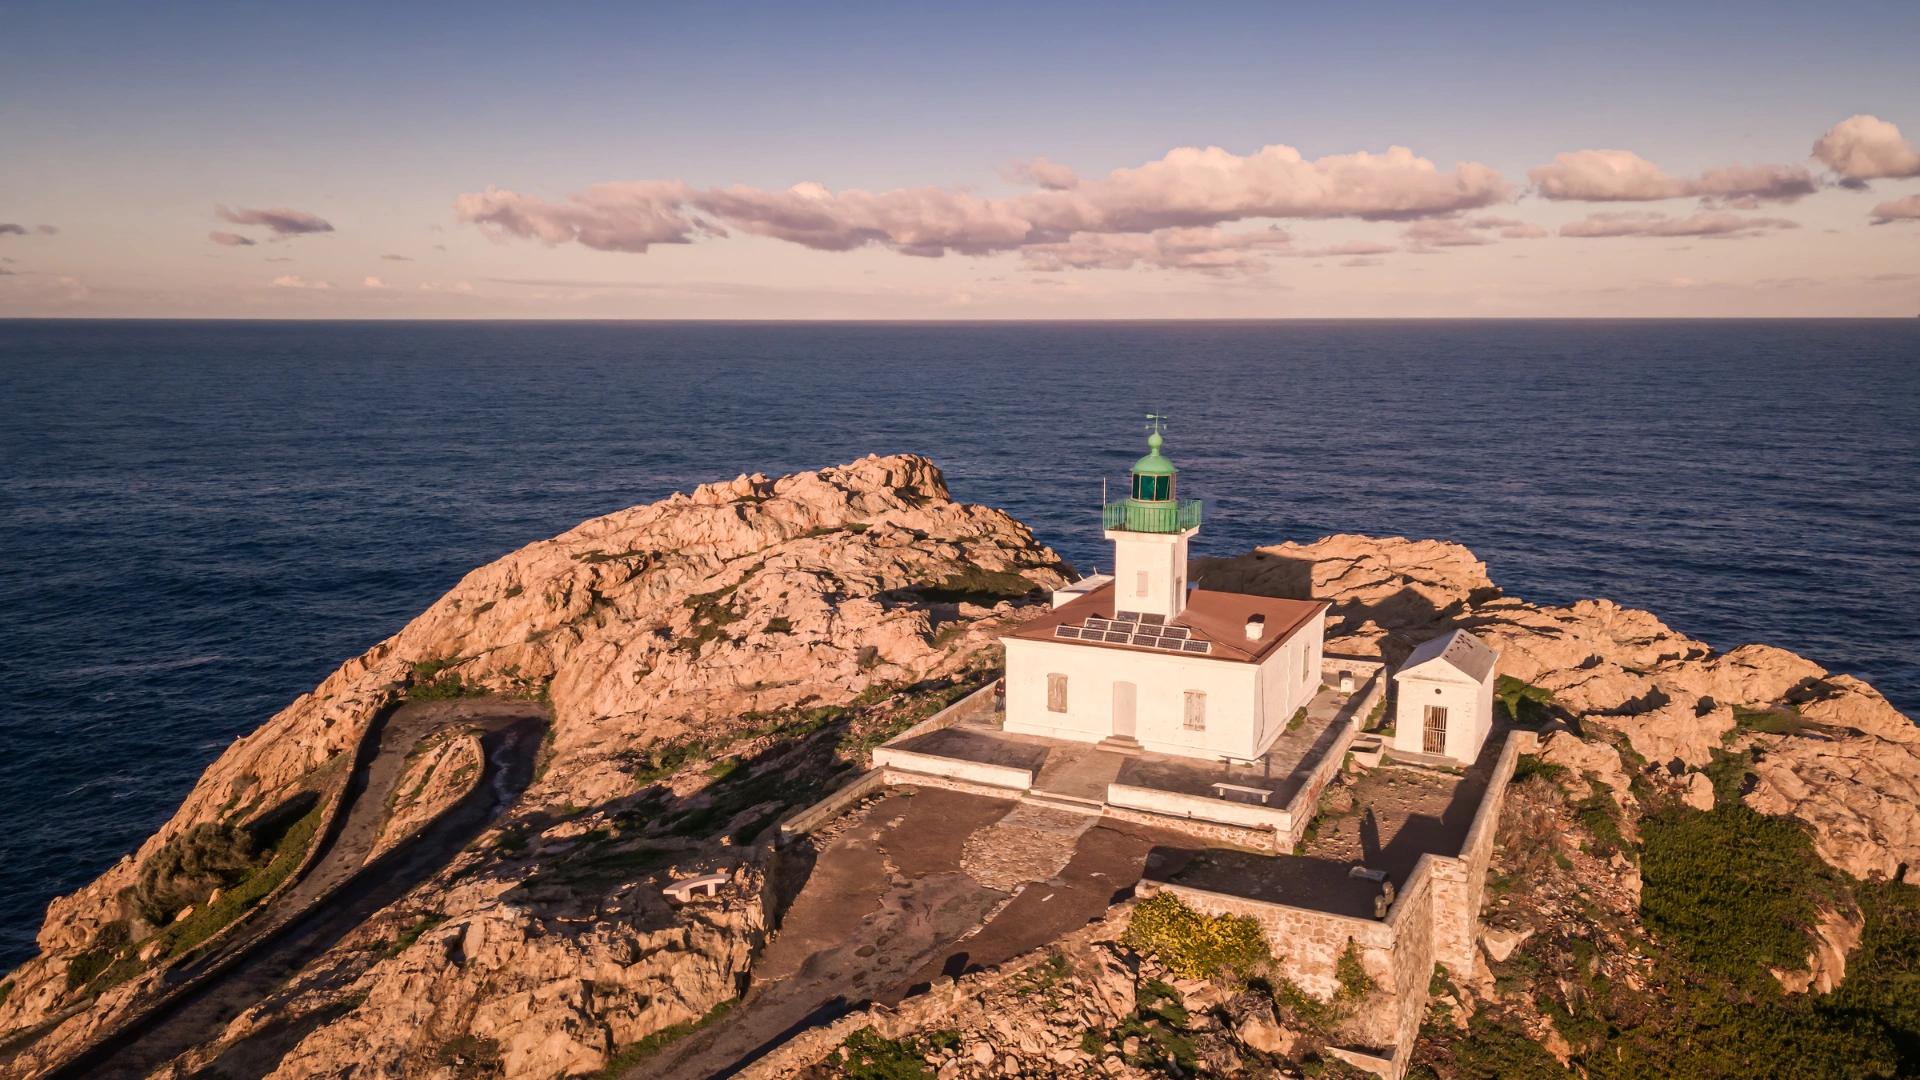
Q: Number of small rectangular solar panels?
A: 12